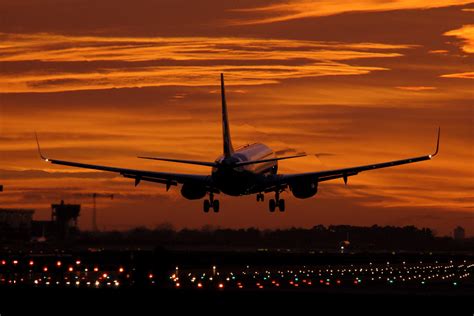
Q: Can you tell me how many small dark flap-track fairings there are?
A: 3